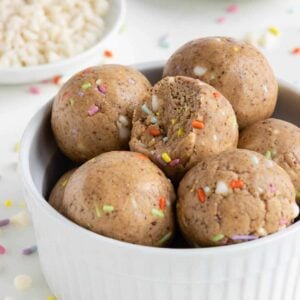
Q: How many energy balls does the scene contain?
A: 7